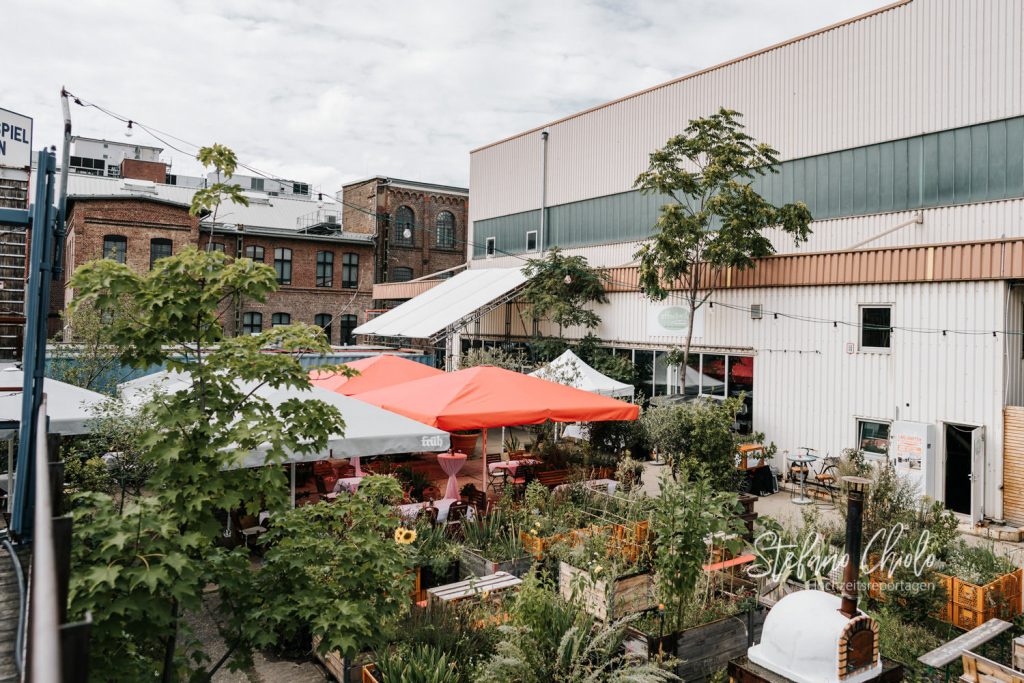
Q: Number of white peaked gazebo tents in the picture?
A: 1